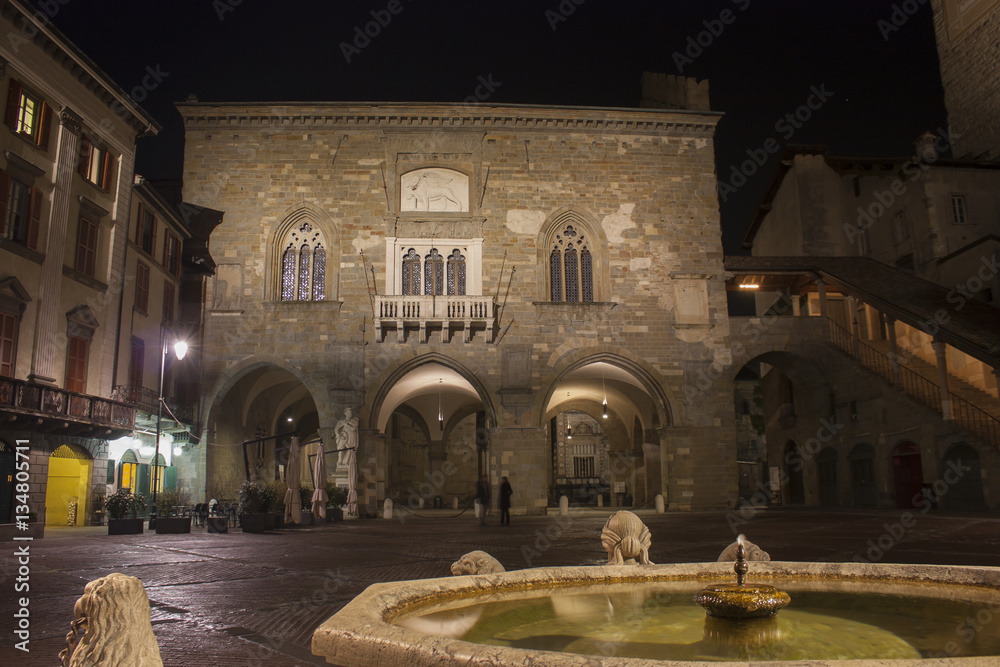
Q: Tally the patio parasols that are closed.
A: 3